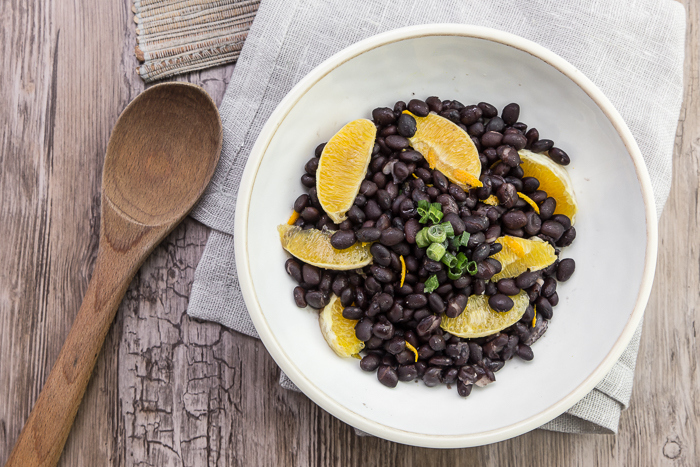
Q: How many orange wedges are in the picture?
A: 7